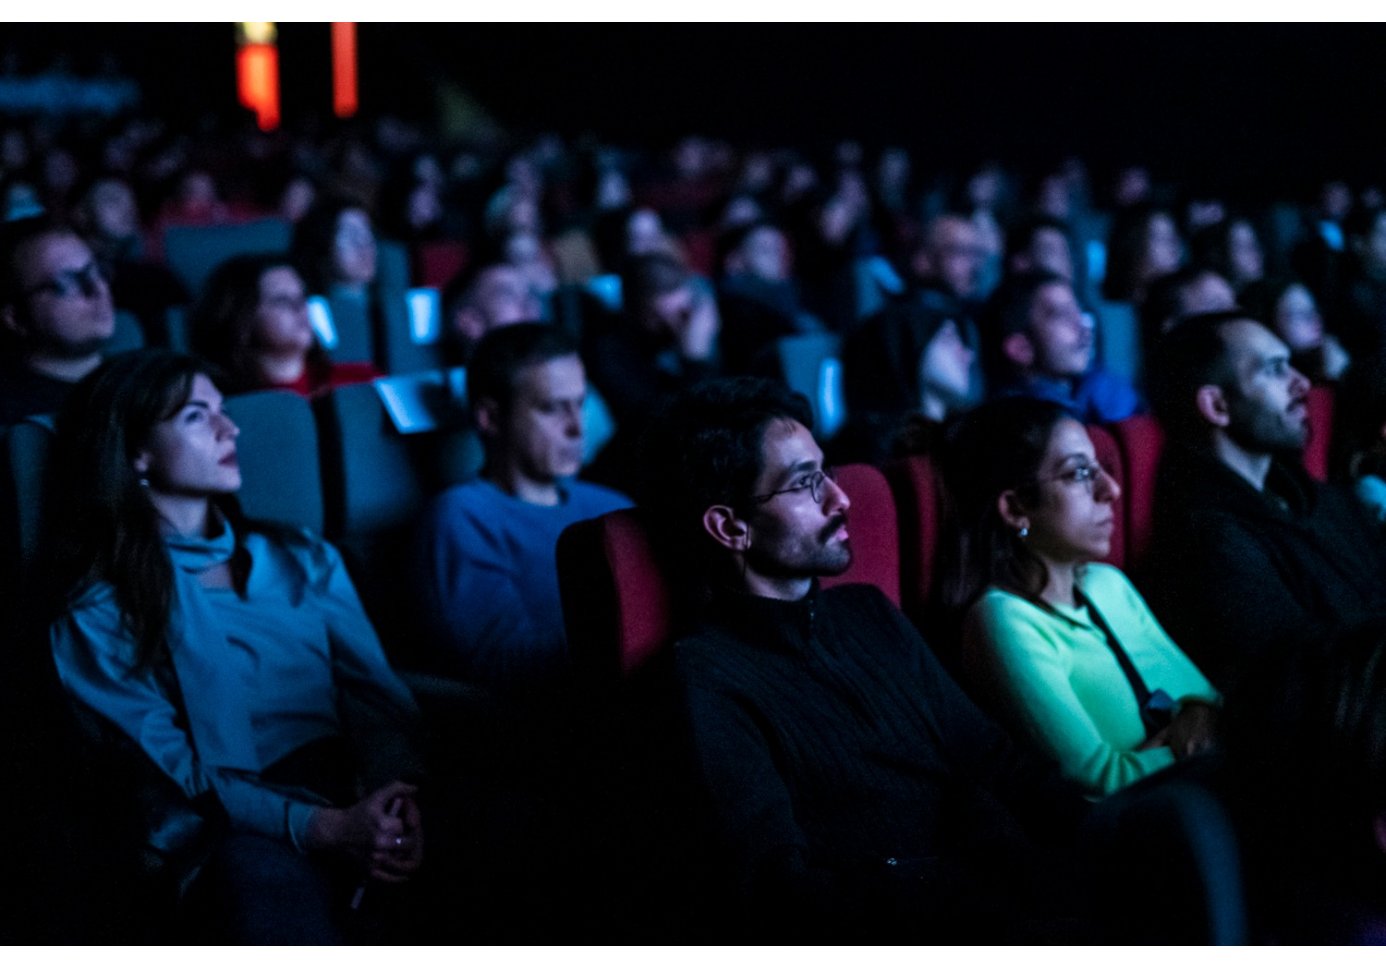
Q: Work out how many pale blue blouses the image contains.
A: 1